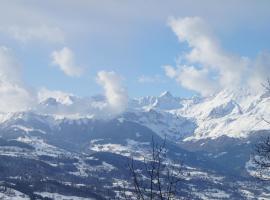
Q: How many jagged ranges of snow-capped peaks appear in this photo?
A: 1